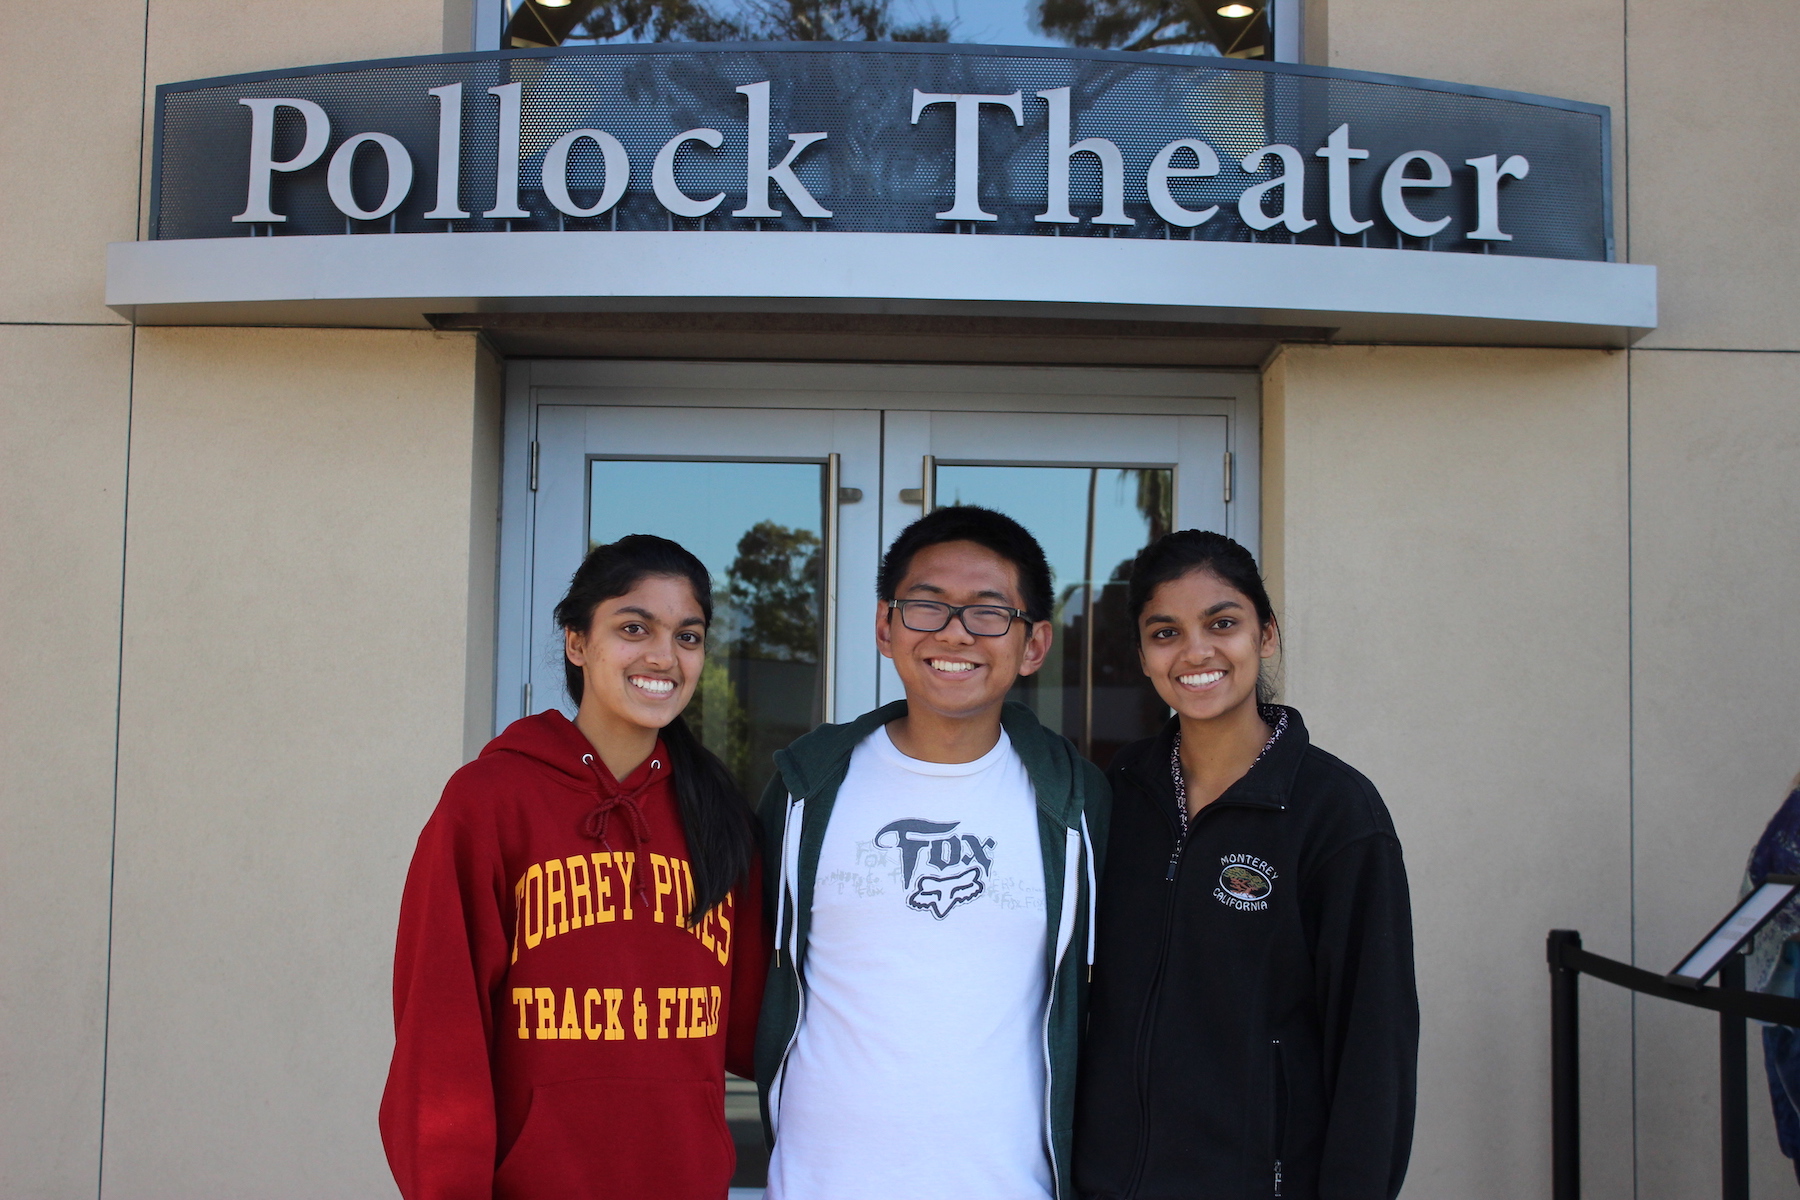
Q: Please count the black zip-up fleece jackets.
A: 1